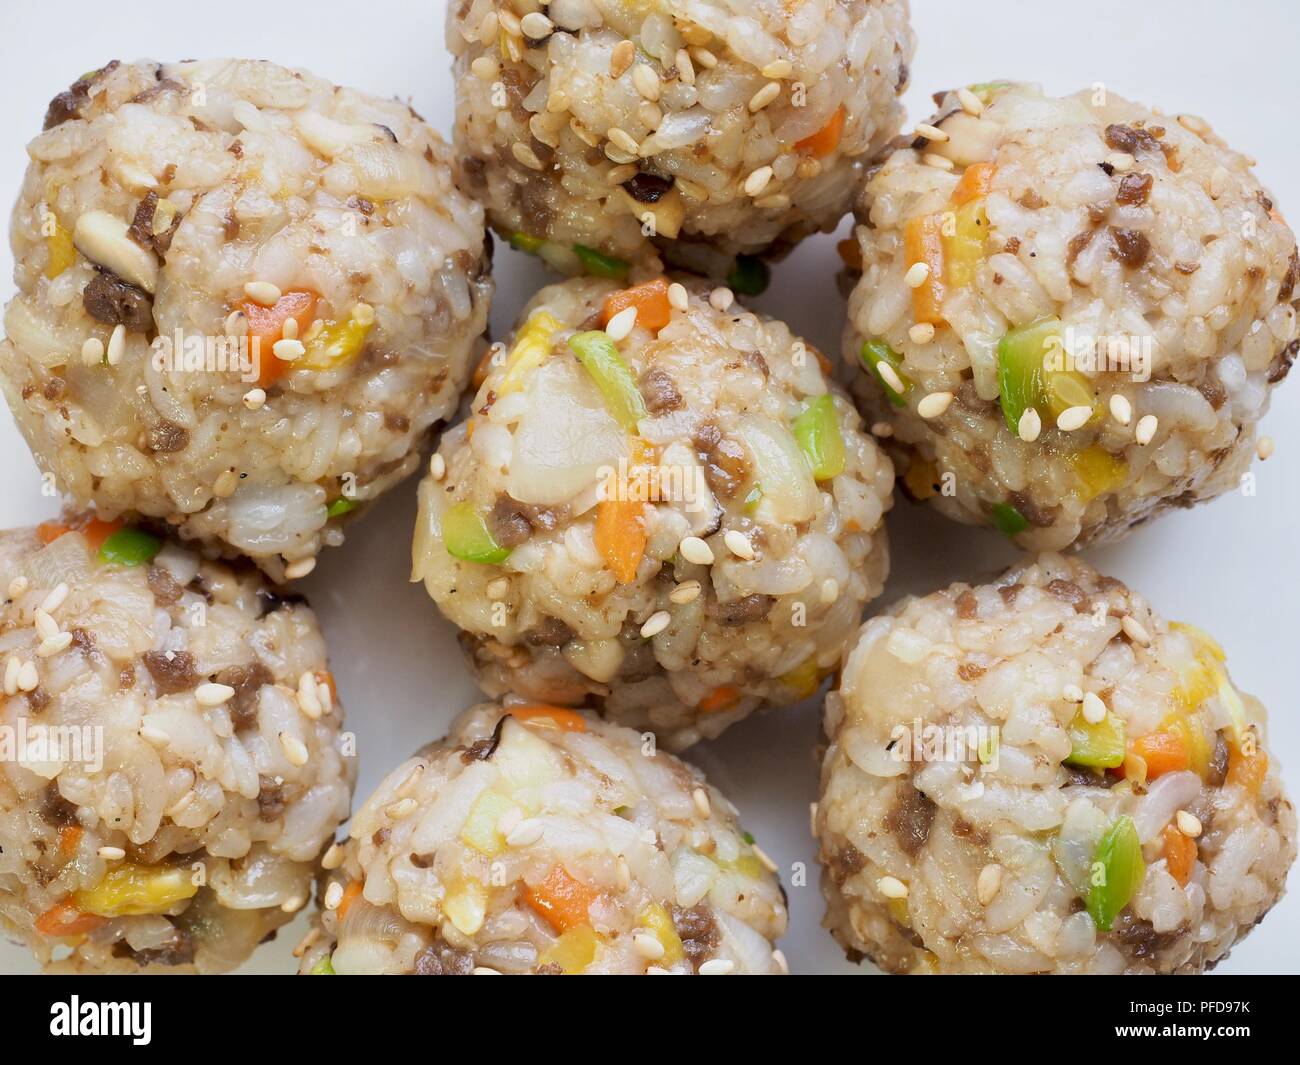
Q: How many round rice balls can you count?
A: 7